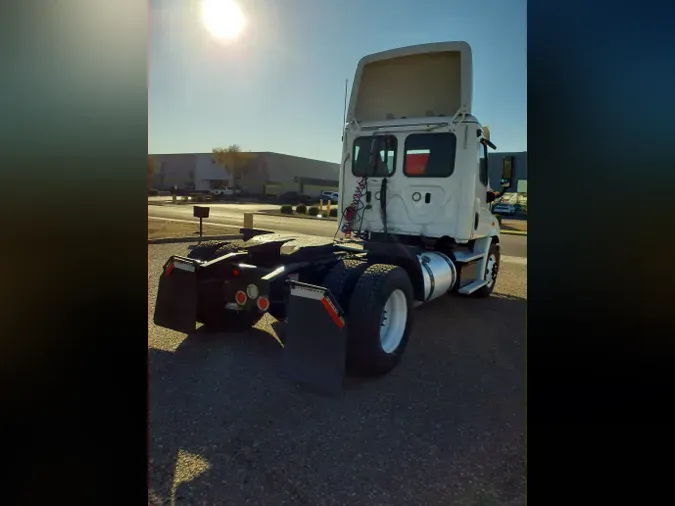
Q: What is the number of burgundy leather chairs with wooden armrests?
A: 0